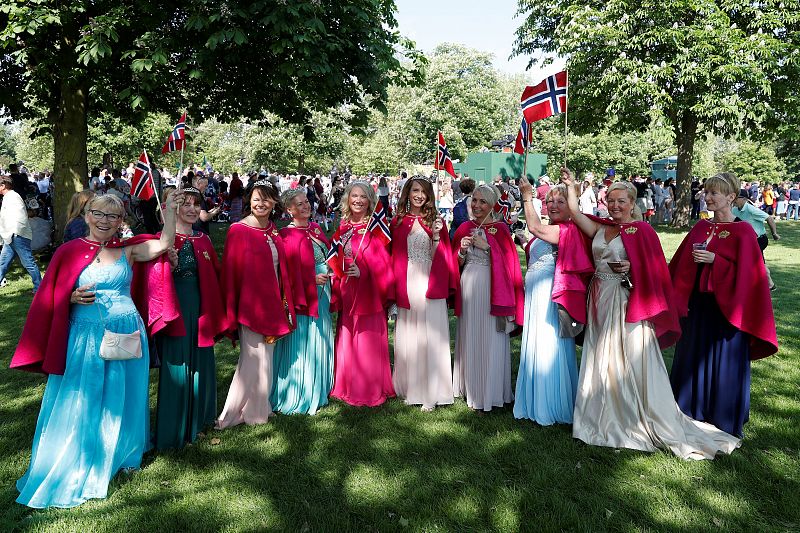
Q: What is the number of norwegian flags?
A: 8